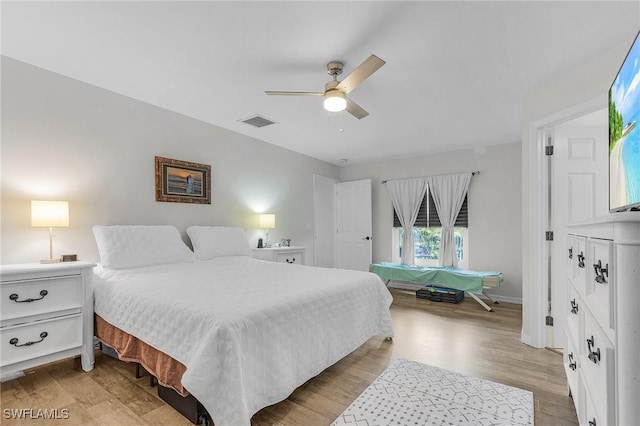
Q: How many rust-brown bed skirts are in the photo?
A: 1